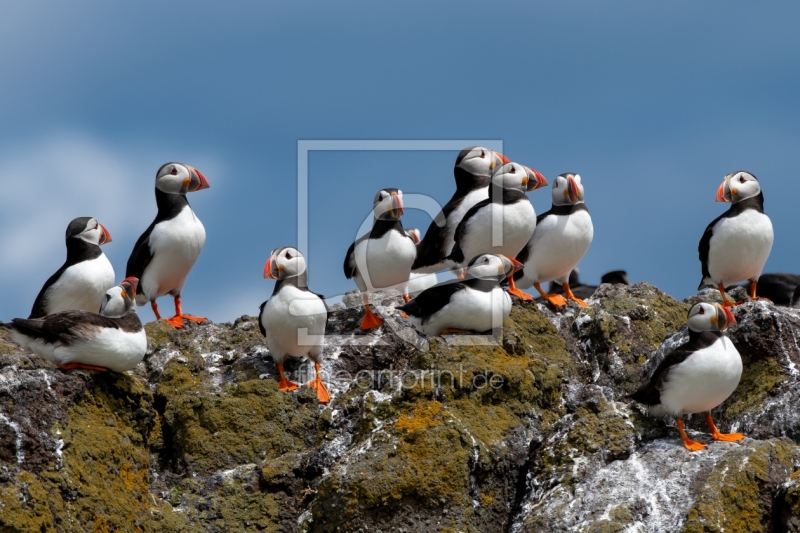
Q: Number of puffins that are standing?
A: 9